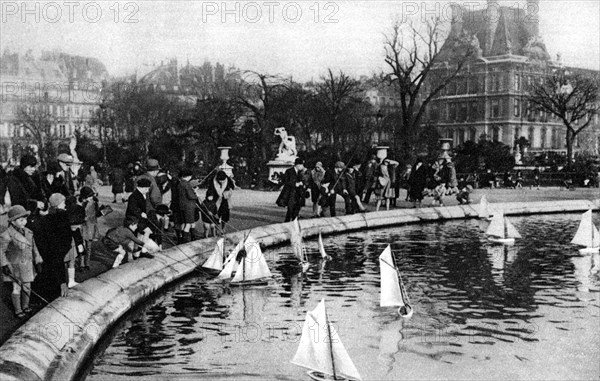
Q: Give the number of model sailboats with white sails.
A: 10